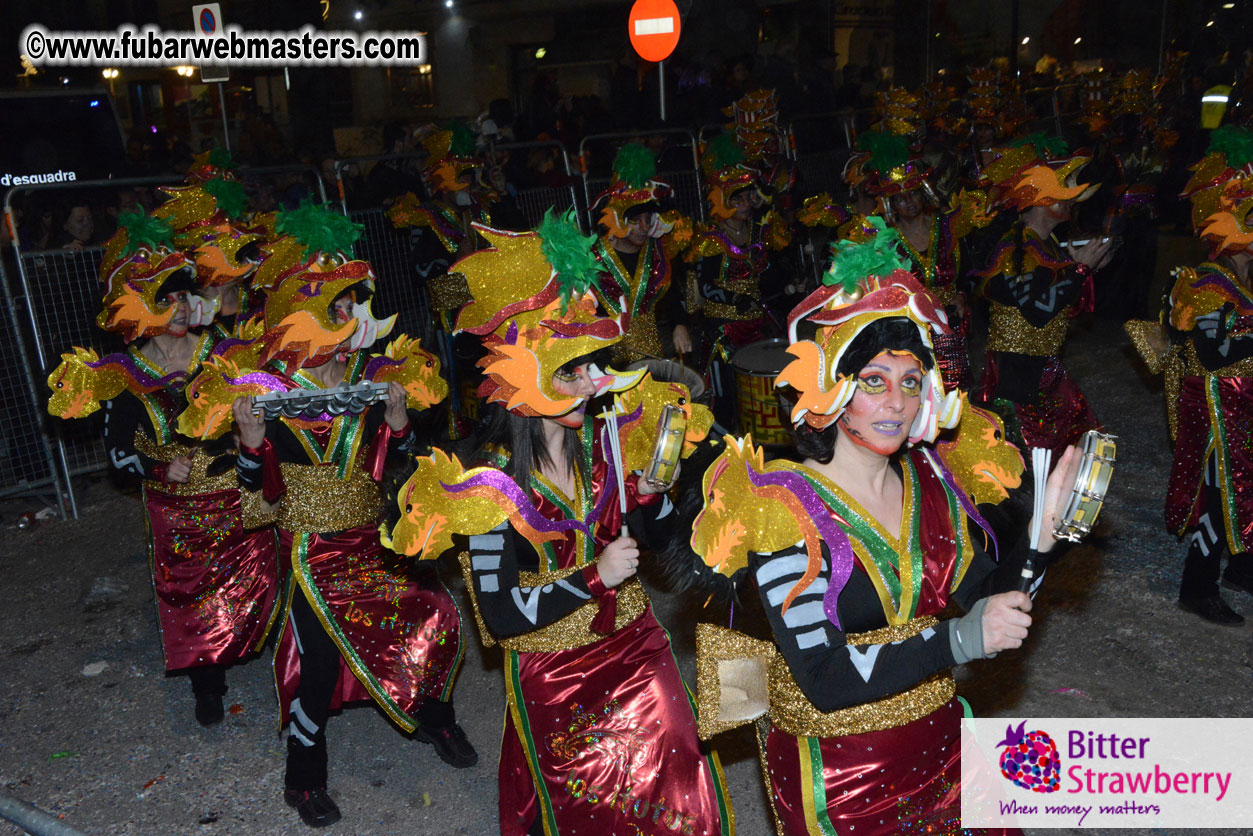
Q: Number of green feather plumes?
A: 12